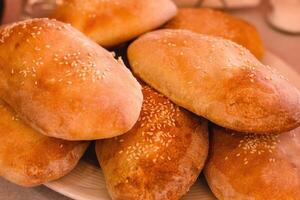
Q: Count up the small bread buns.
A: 7